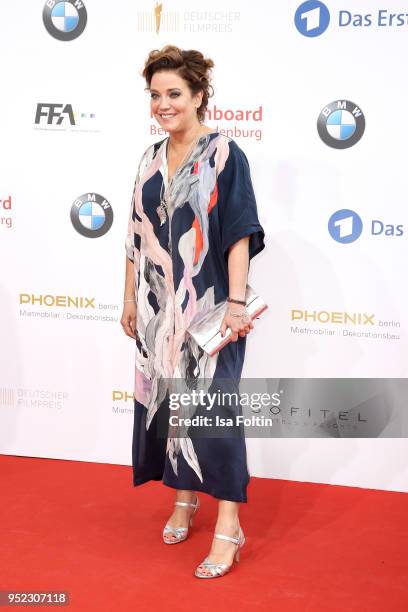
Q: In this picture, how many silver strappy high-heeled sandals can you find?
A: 2